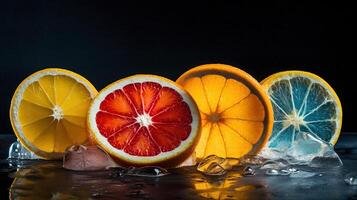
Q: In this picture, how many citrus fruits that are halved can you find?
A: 4